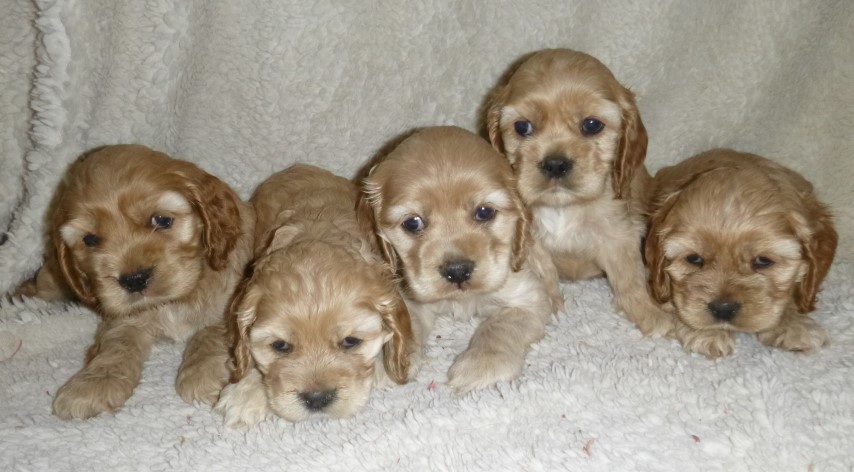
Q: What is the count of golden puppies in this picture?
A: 5